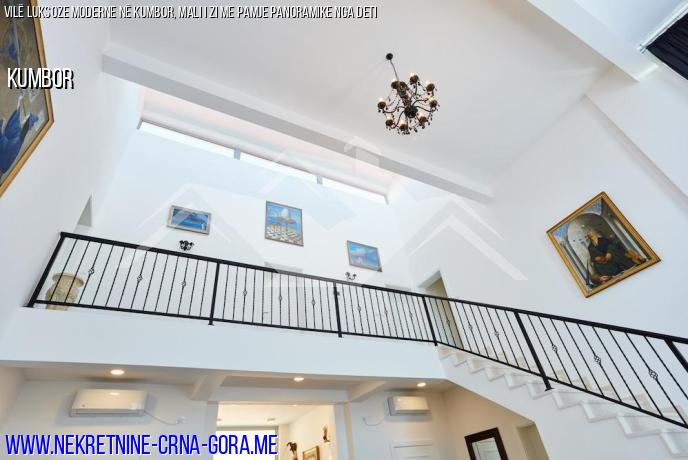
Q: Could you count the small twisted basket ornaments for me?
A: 15